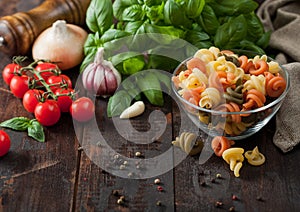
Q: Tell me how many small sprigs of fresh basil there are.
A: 1